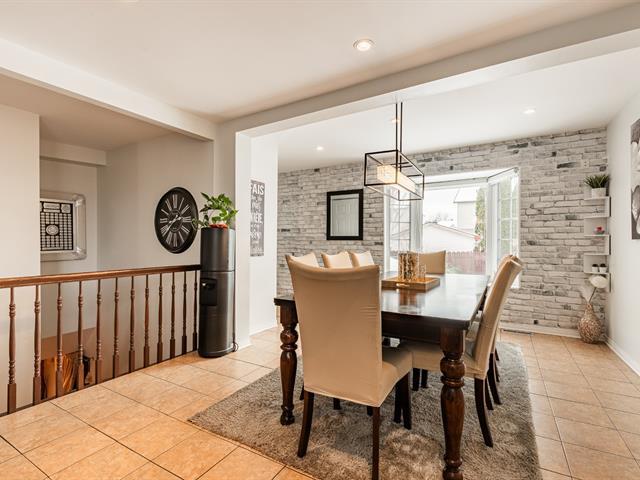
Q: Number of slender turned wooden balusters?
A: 12